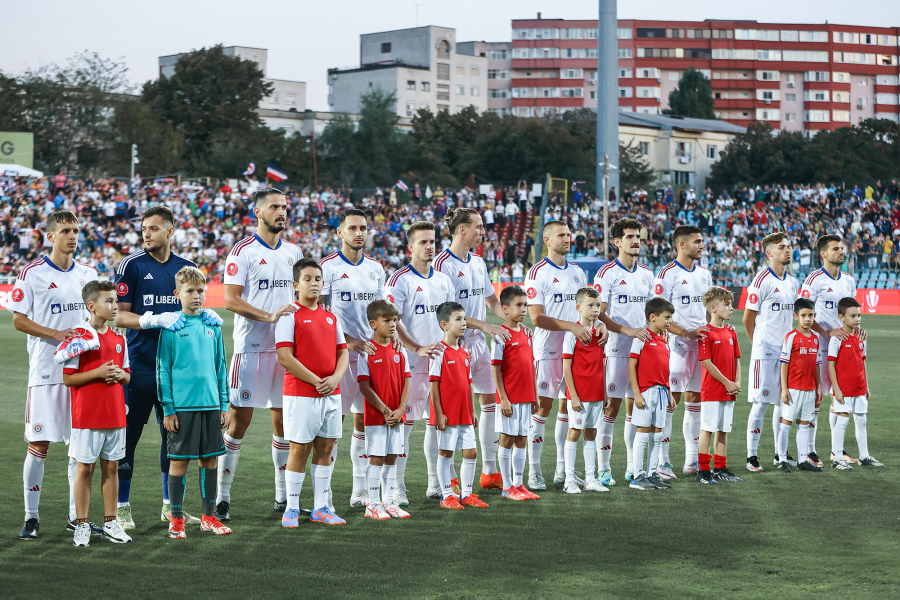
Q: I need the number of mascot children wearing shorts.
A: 11